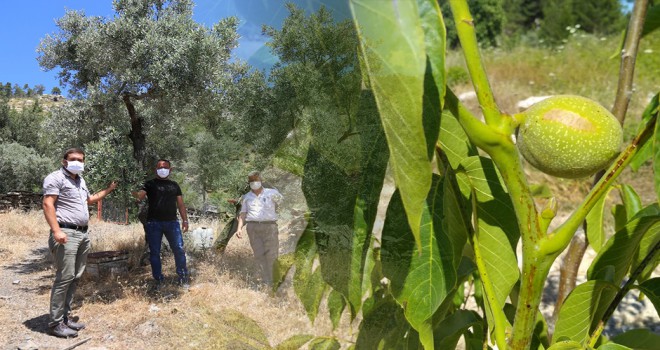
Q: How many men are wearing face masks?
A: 3